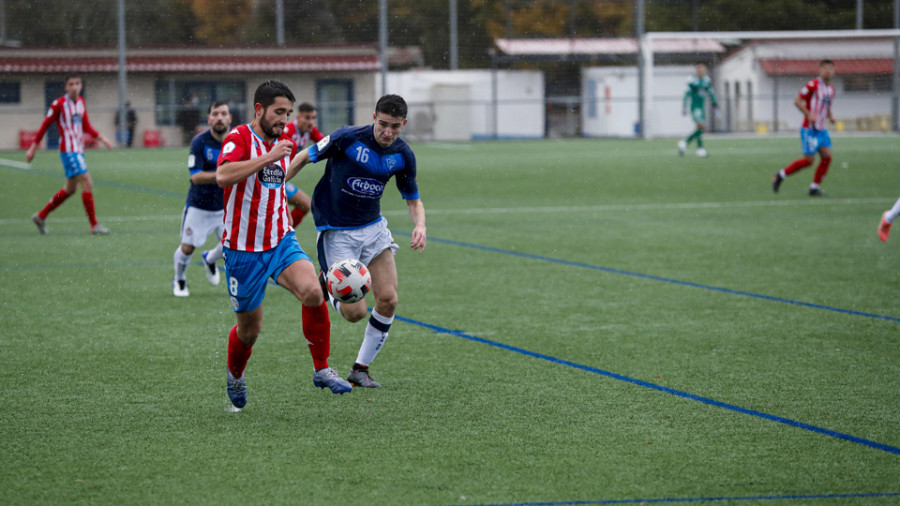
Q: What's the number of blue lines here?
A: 3